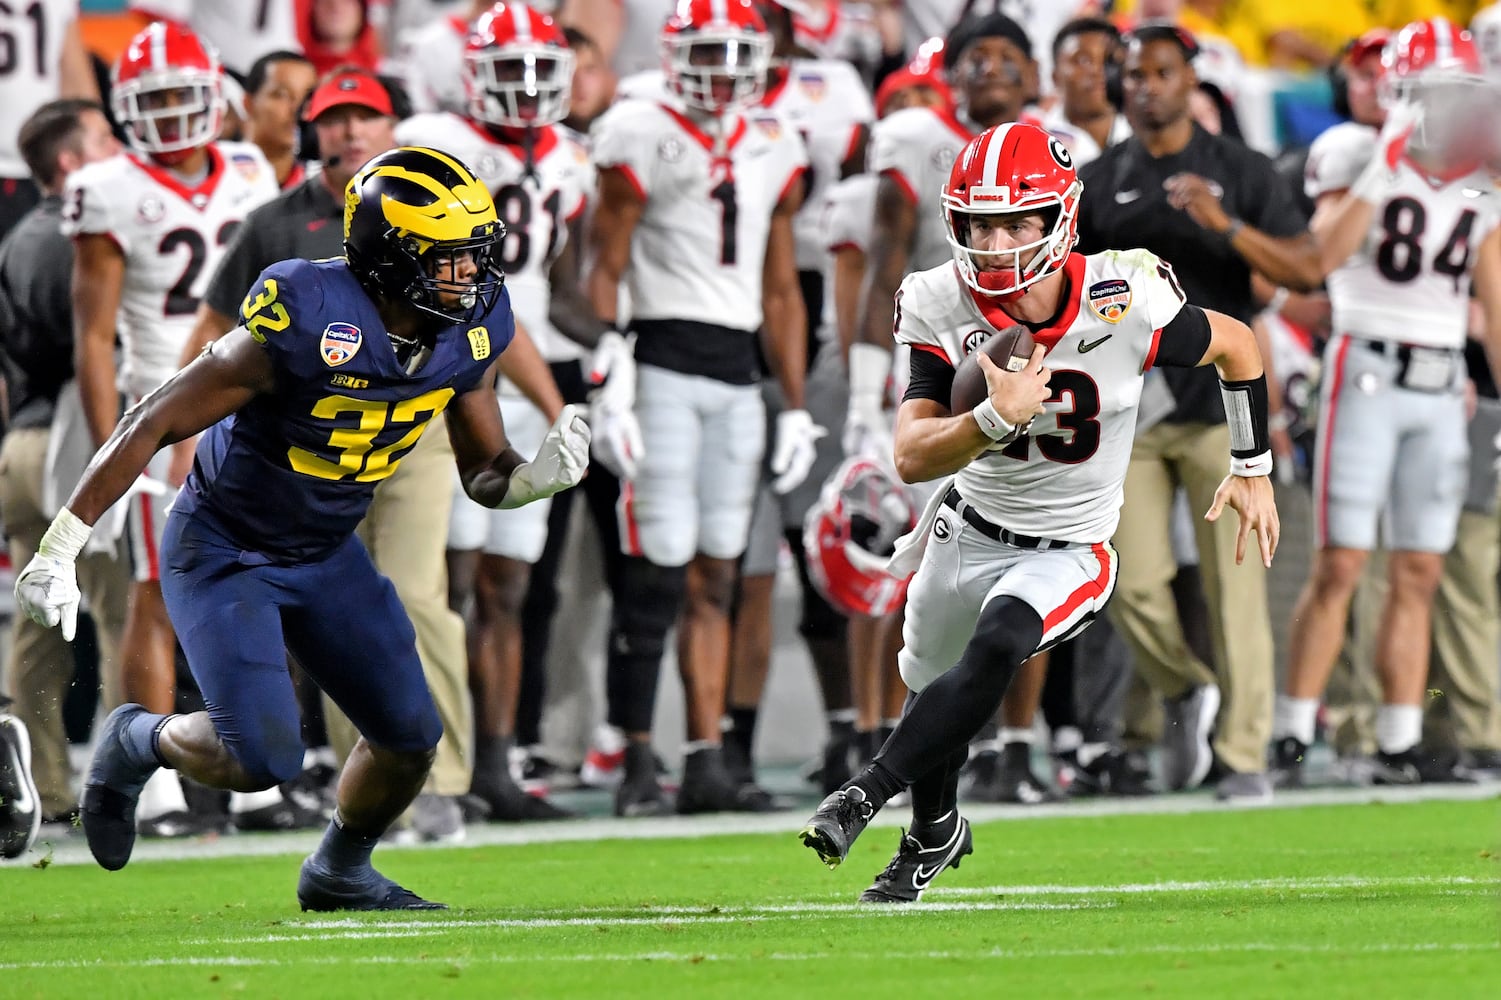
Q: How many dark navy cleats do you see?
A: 2